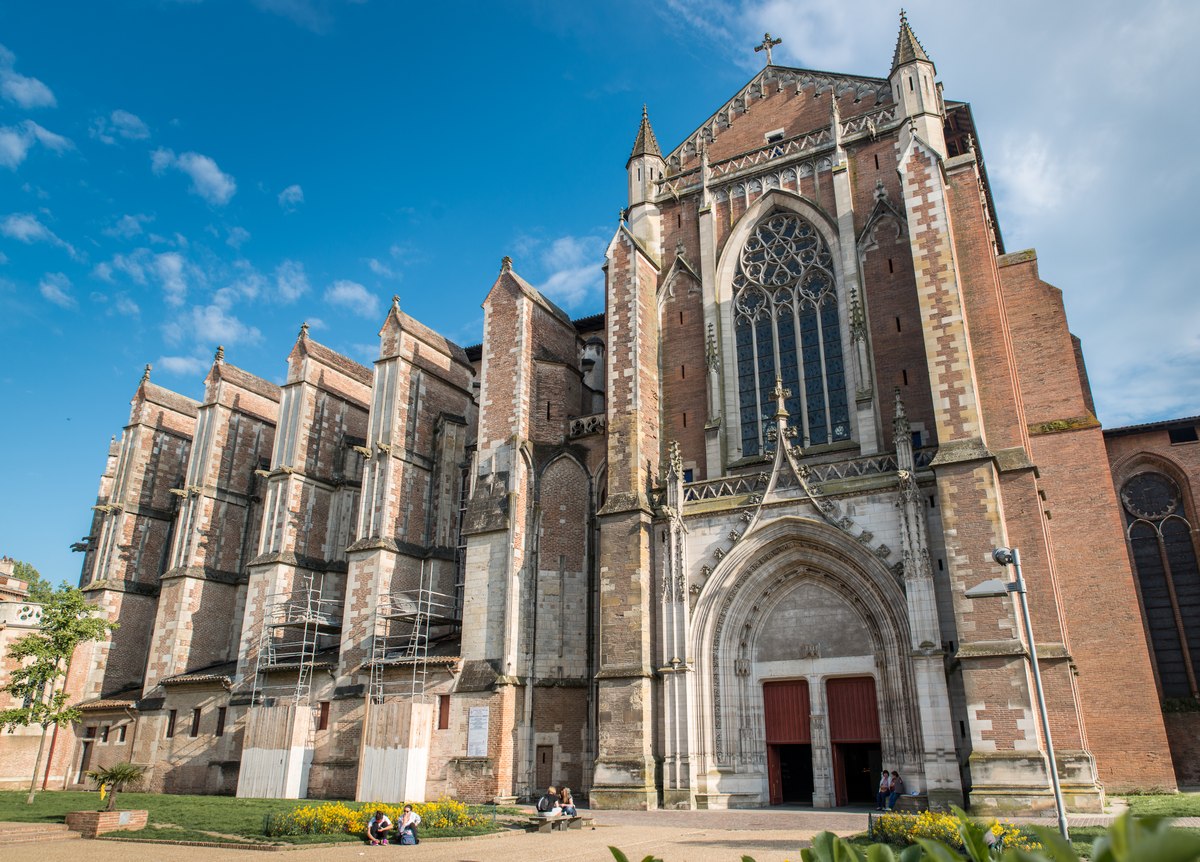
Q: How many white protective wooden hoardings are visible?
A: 2